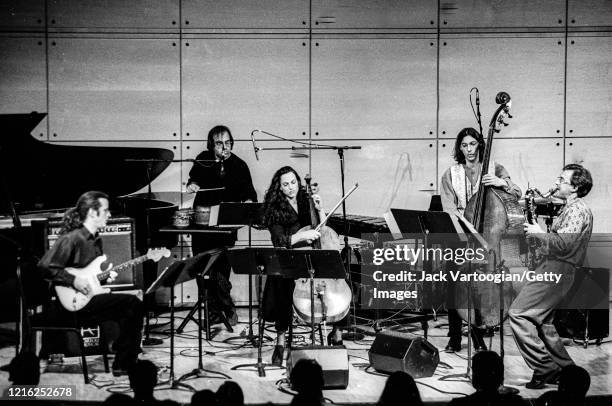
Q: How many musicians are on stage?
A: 5